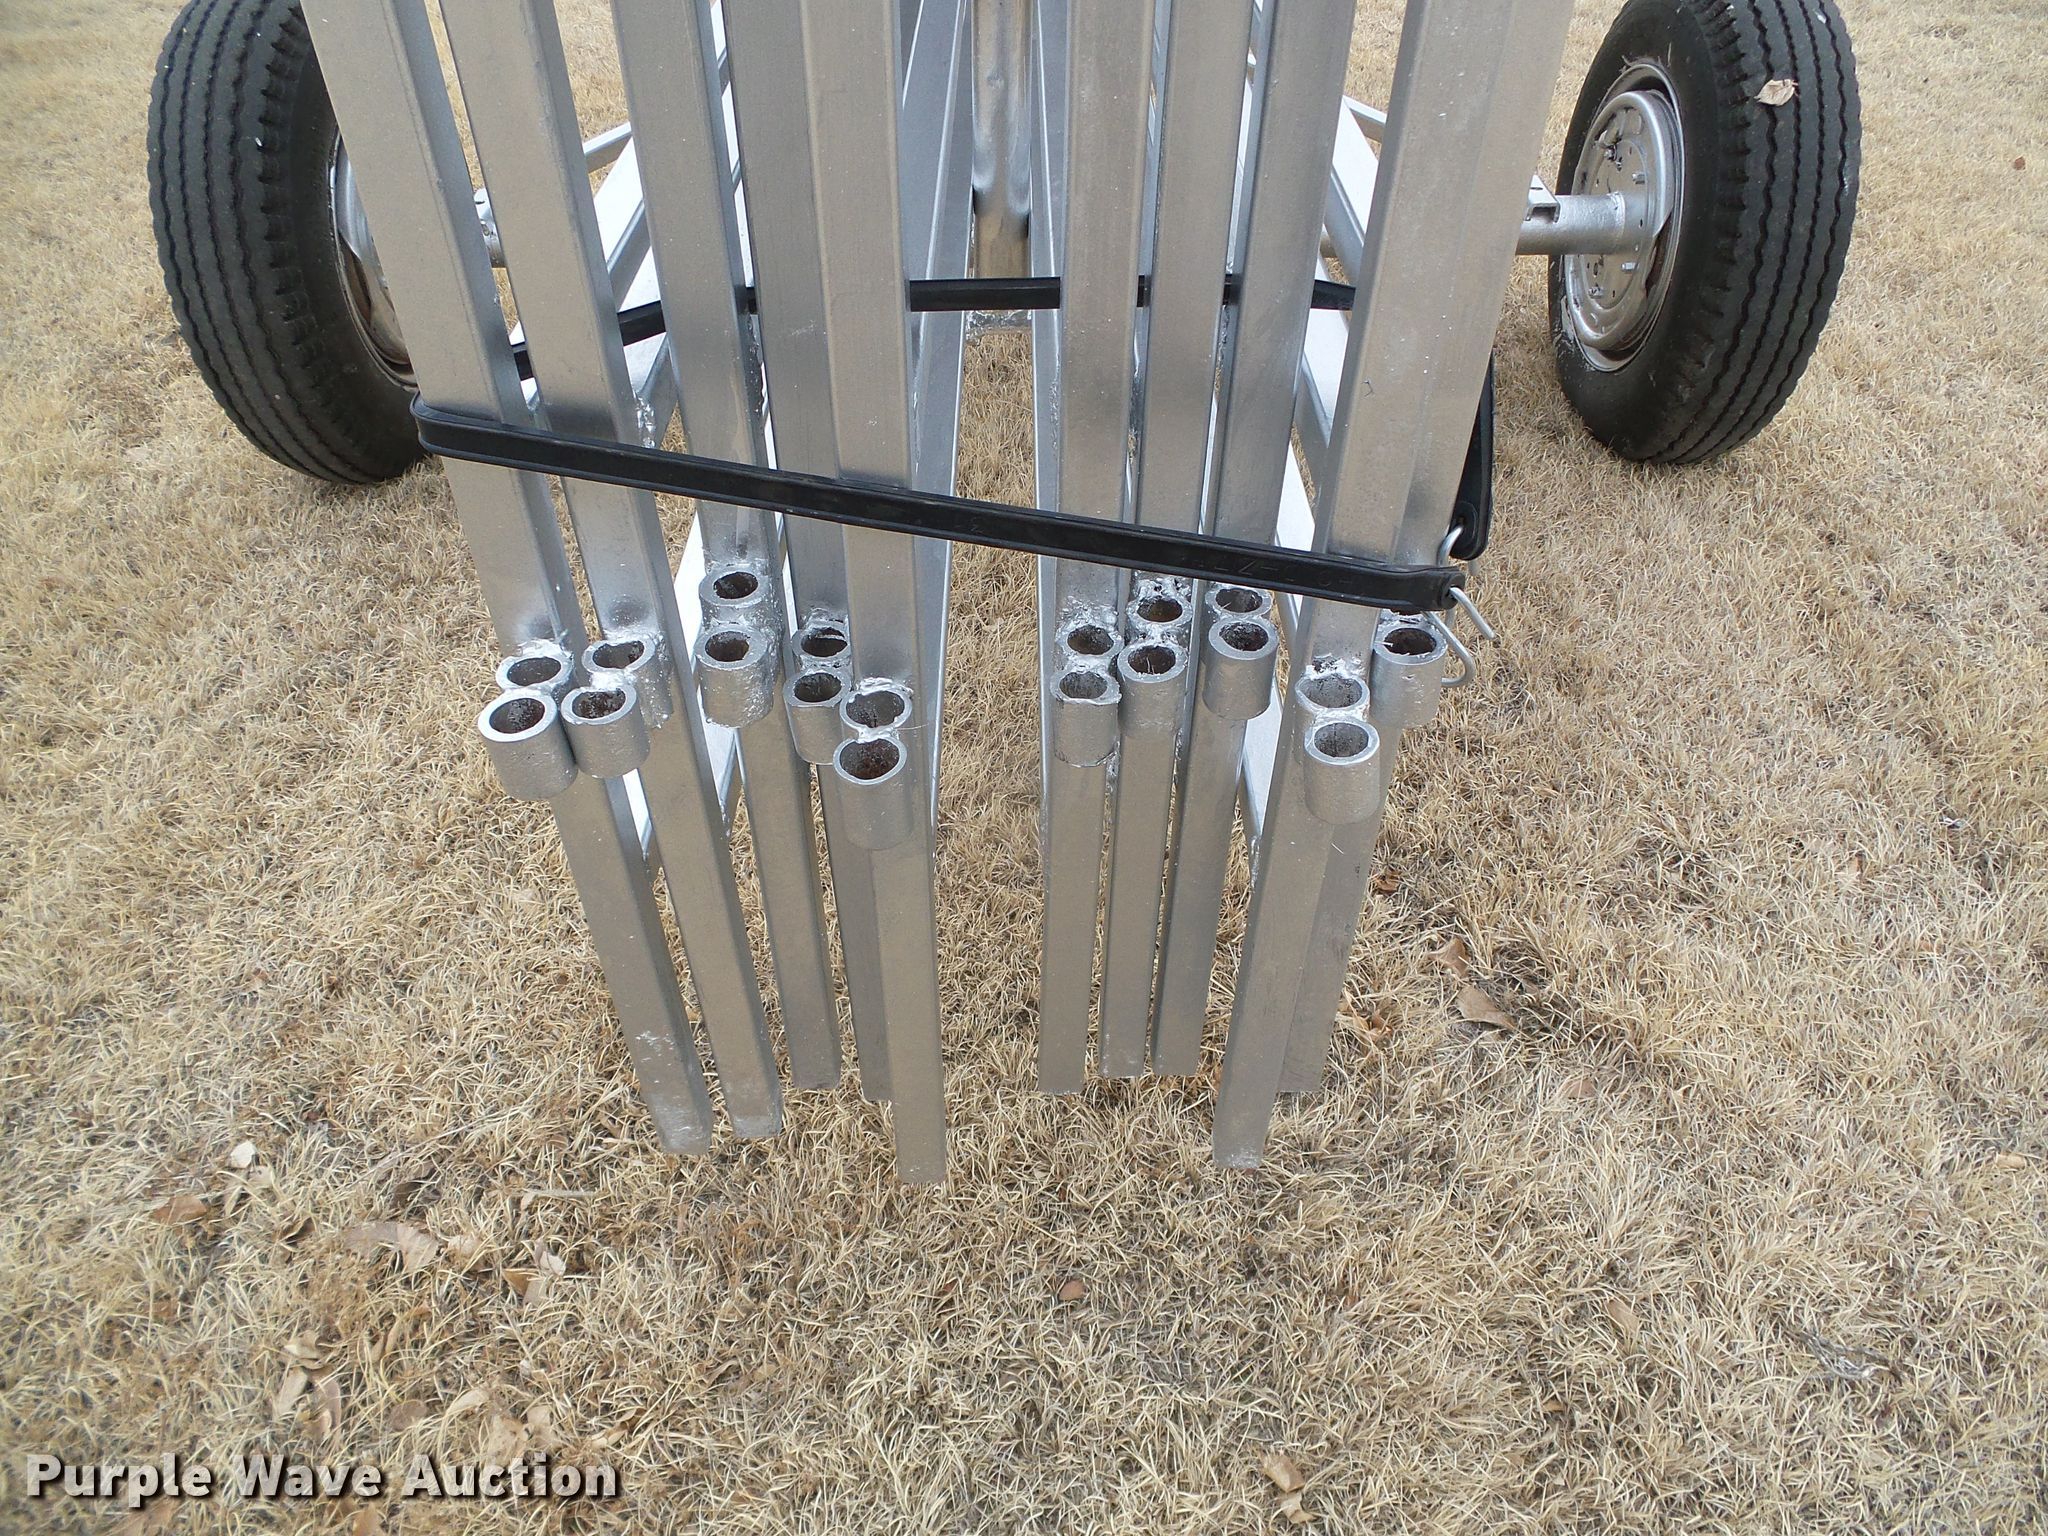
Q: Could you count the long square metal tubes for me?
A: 10